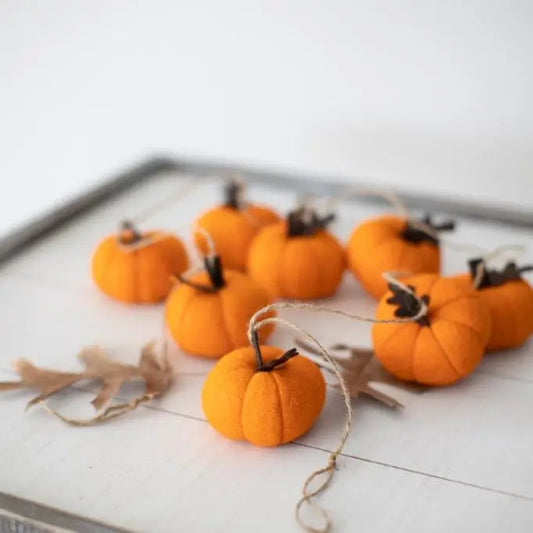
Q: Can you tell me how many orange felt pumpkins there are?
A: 8